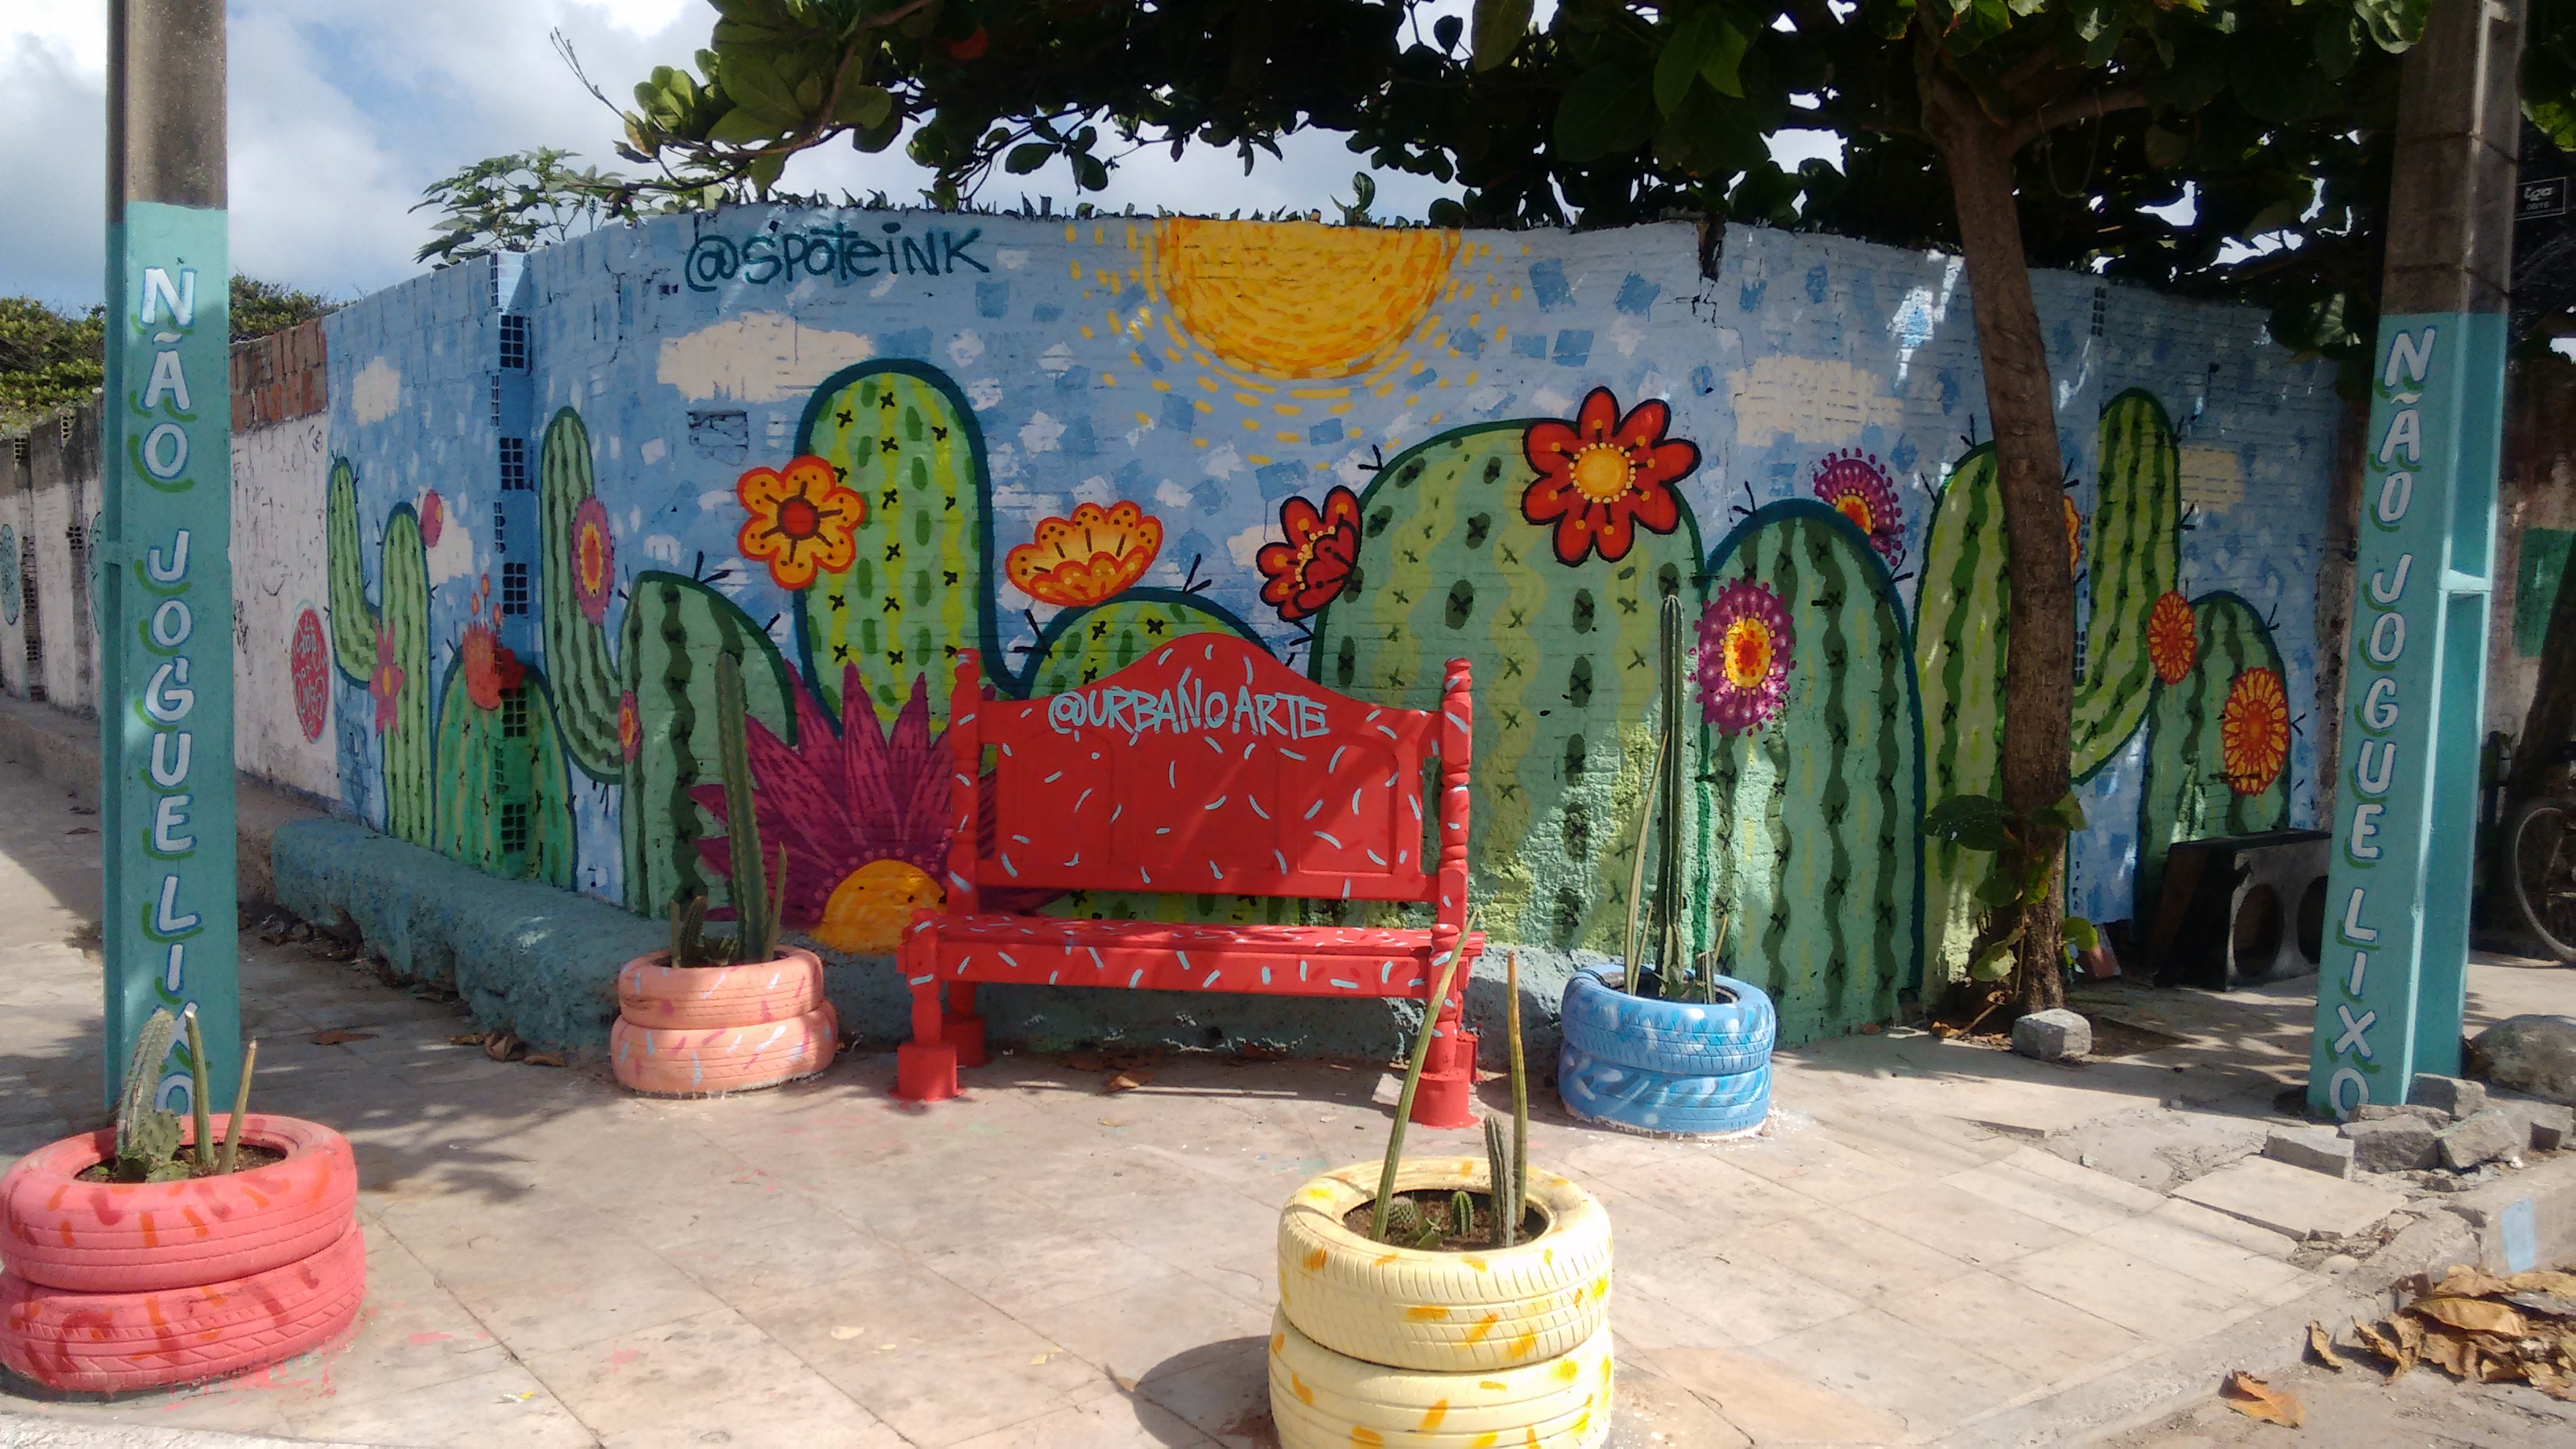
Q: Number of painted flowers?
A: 15